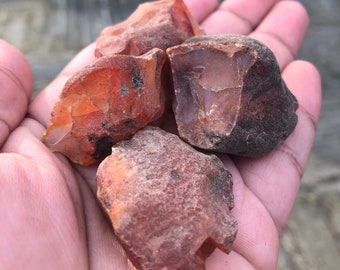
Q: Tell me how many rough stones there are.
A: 4